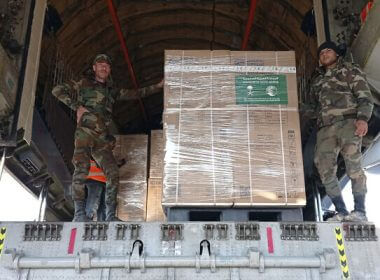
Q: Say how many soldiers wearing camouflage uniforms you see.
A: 2